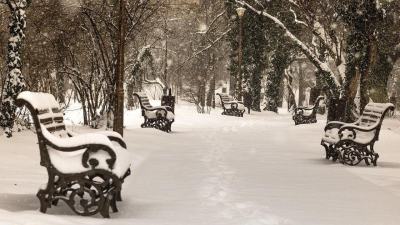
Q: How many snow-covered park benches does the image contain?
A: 5